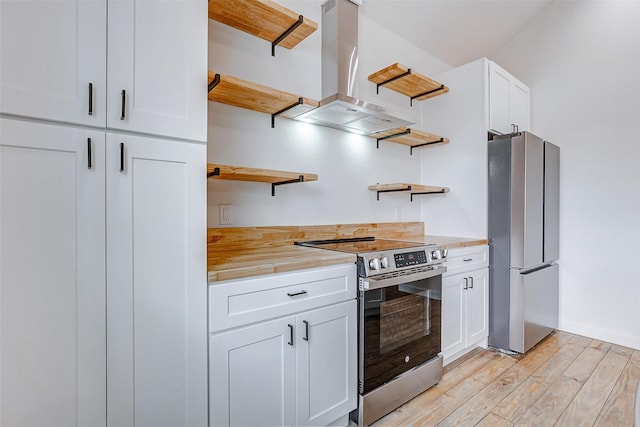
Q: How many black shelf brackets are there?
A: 11